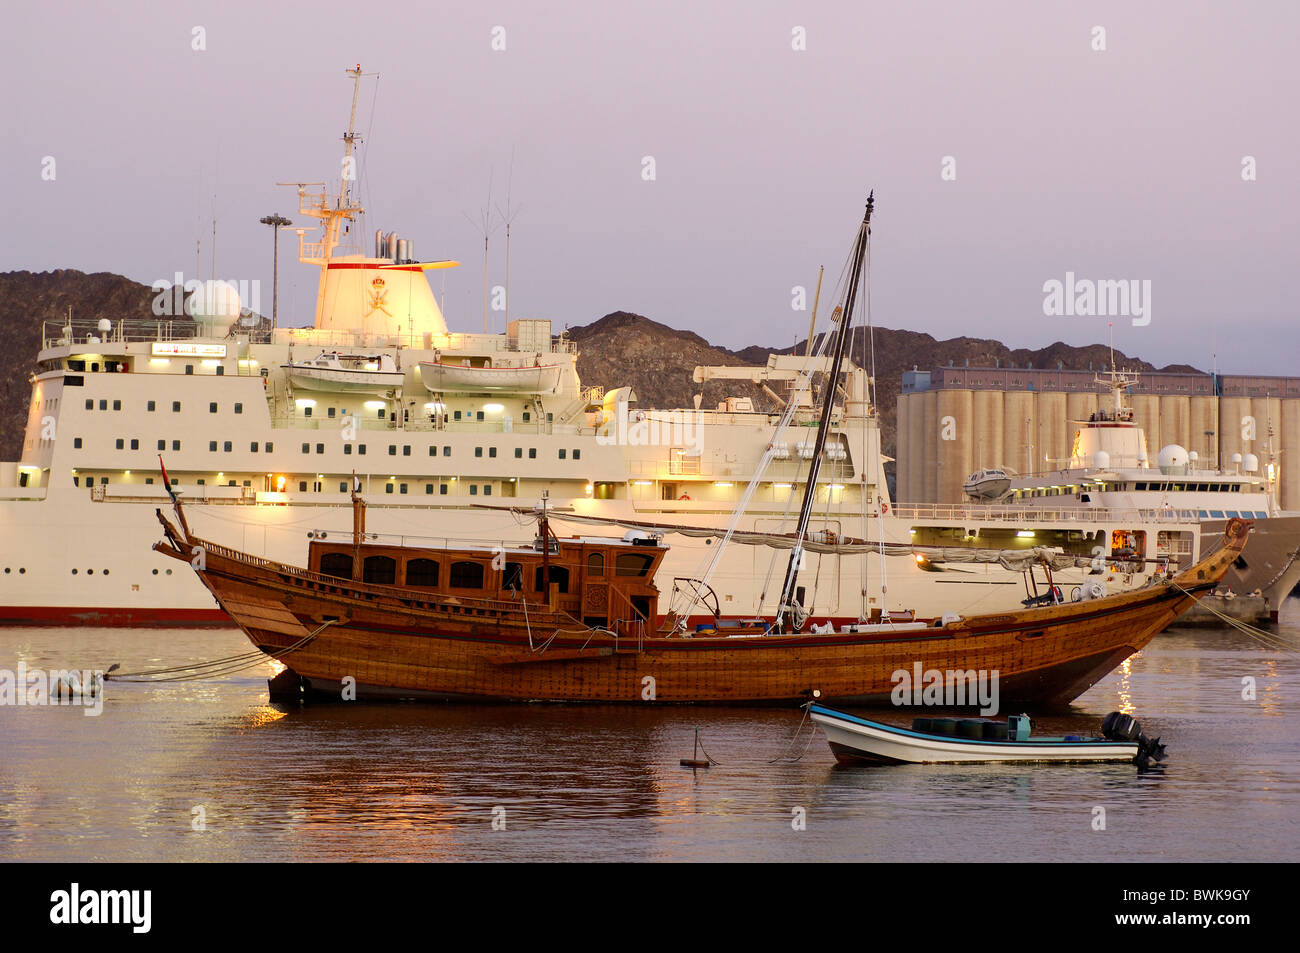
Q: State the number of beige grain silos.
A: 15